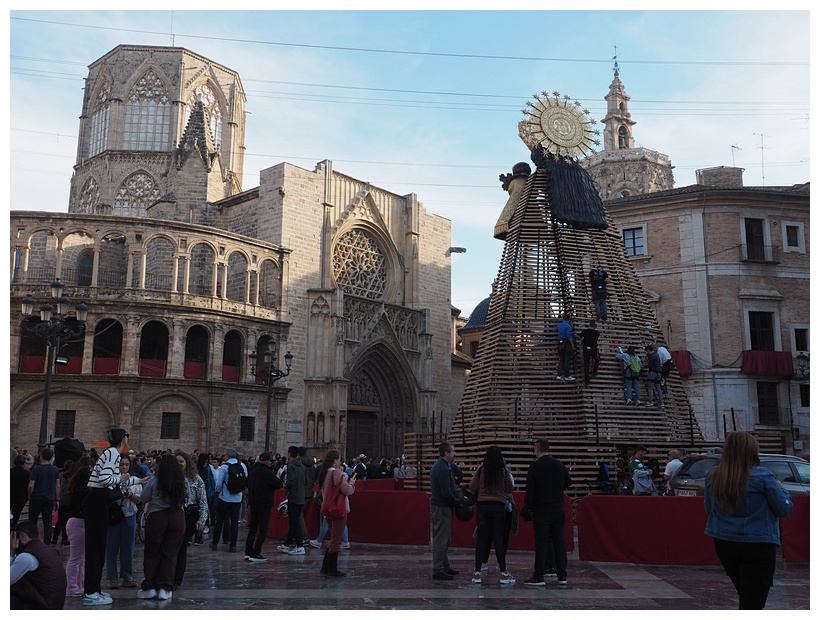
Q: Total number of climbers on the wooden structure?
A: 6